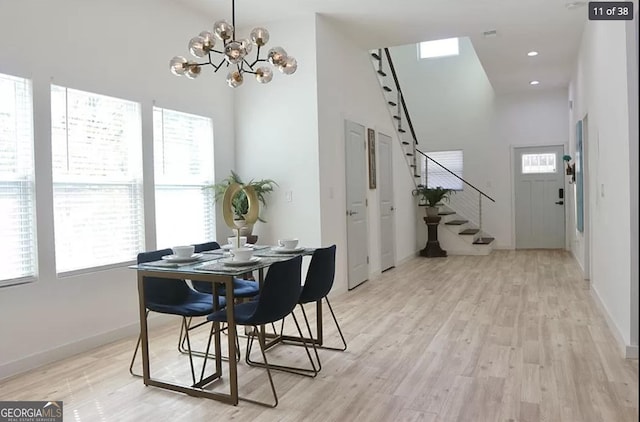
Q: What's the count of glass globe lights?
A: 12